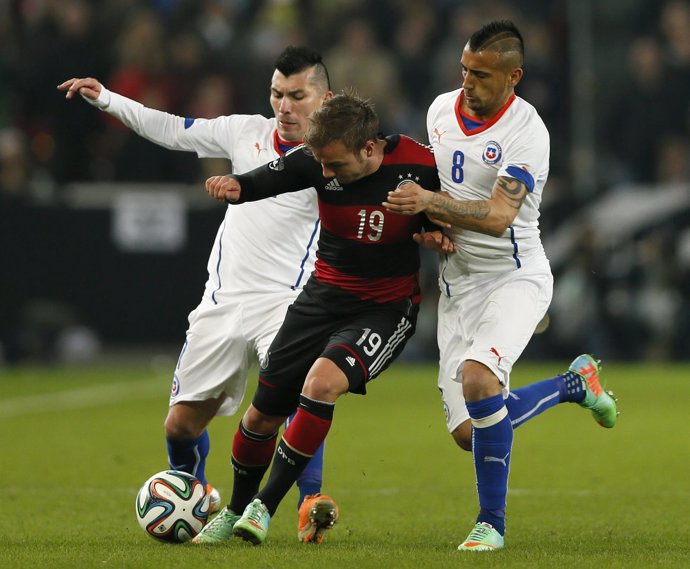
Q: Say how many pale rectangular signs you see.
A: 1